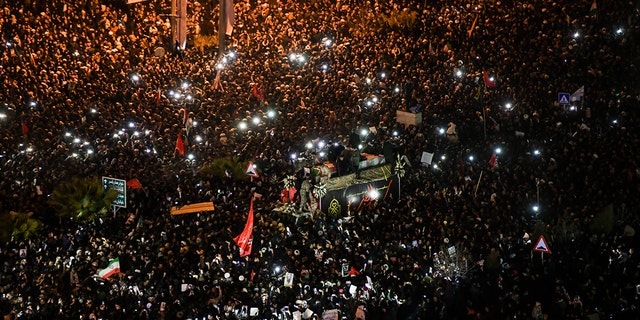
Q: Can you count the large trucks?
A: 1